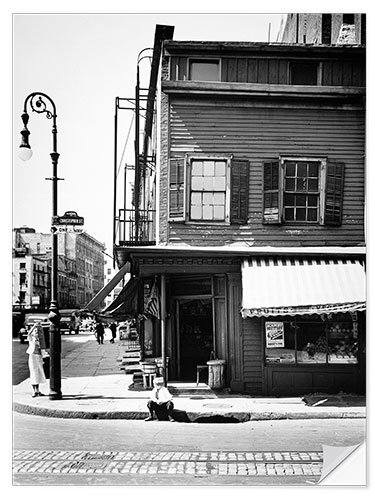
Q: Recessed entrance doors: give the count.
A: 1